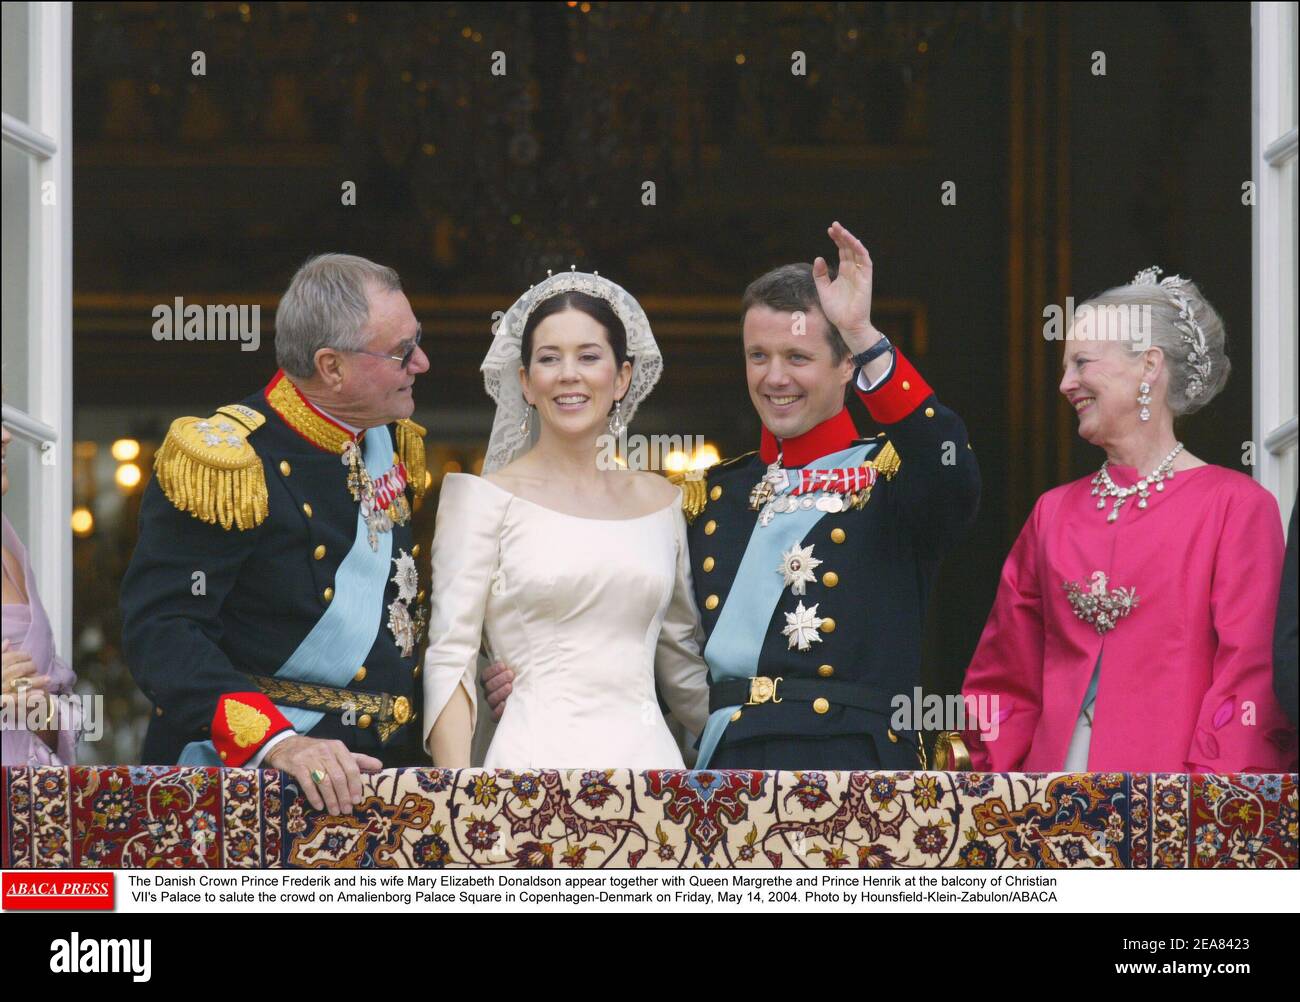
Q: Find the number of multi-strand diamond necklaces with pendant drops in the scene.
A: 1